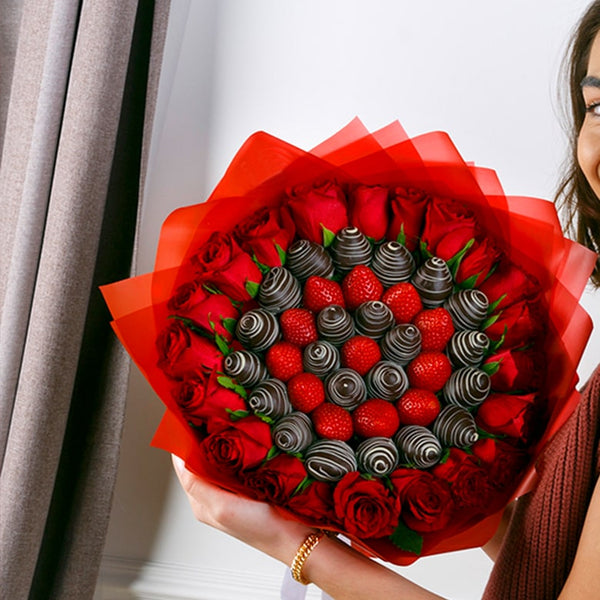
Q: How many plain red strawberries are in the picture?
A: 12